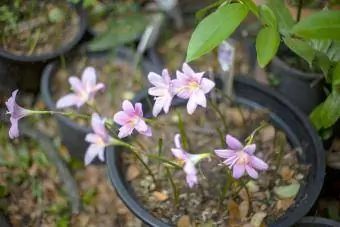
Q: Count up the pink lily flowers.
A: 8